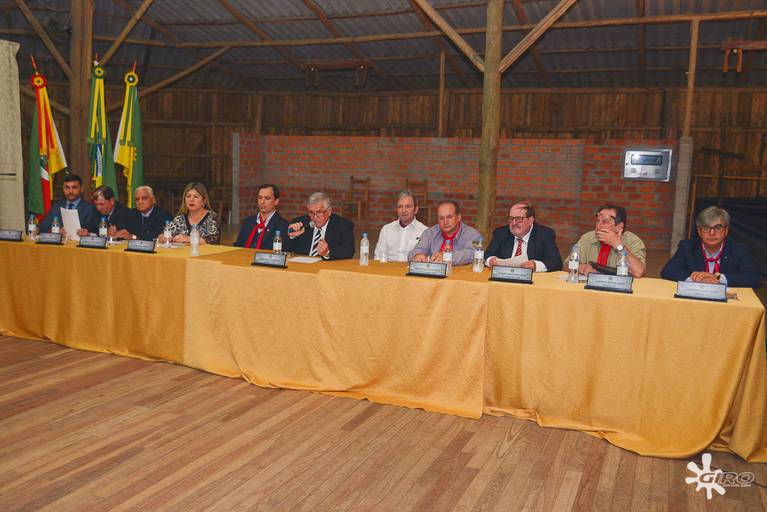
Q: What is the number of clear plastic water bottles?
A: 11